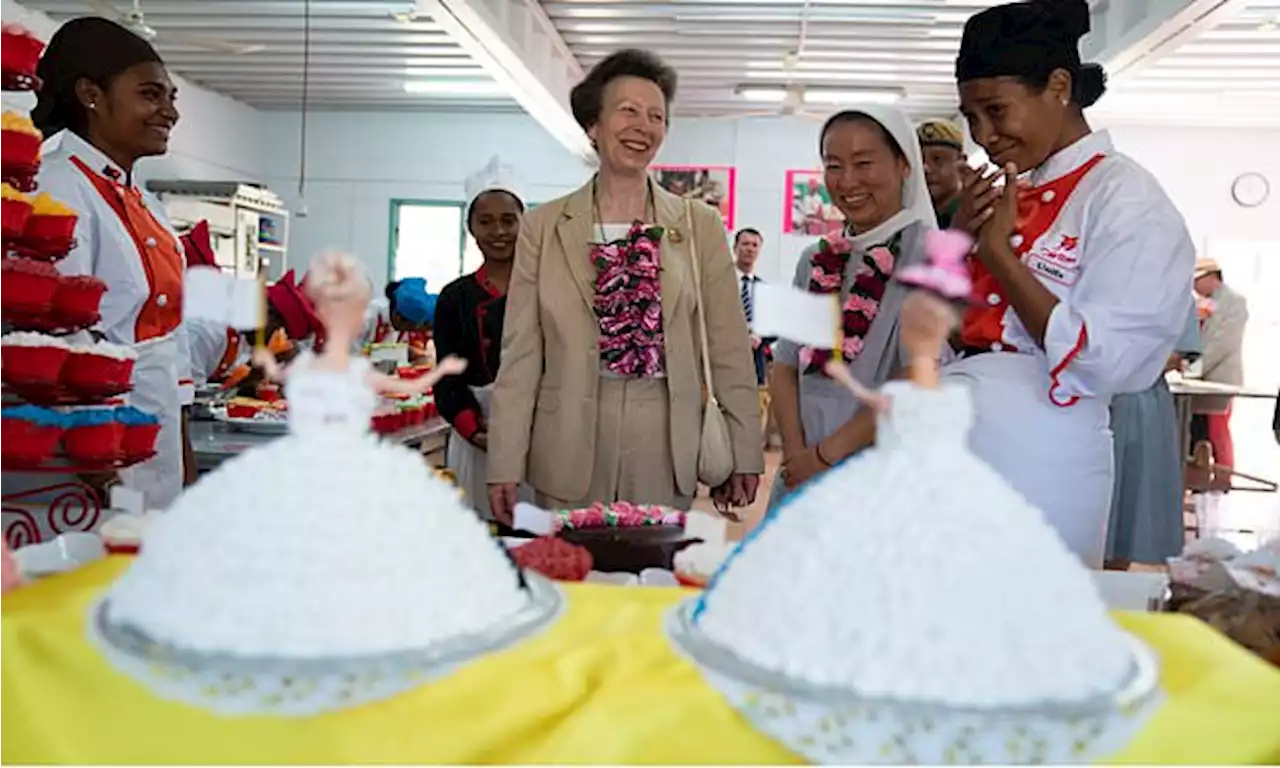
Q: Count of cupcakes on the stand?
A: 11